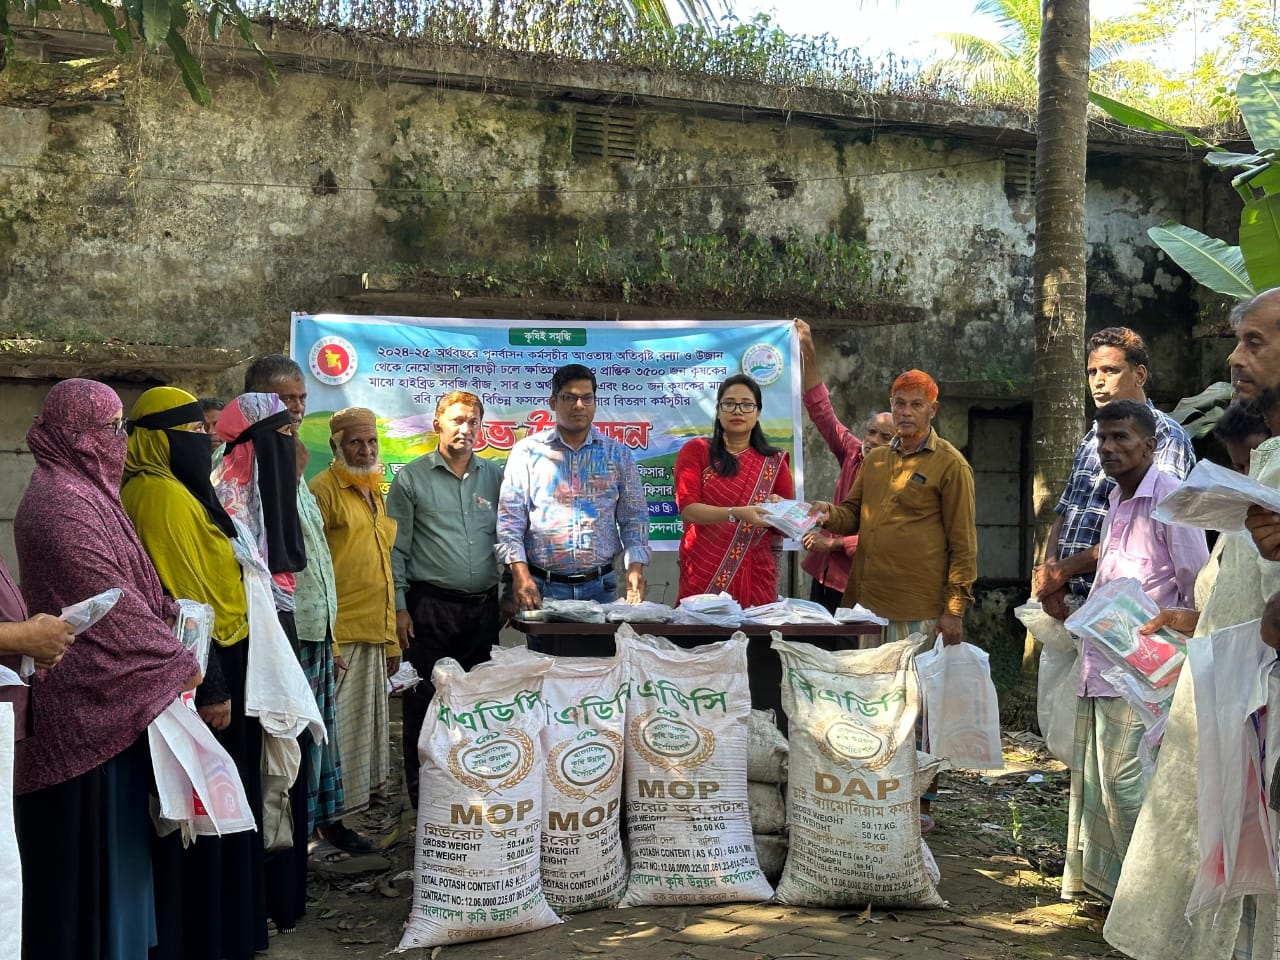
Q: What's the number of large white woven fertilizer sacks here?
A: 4